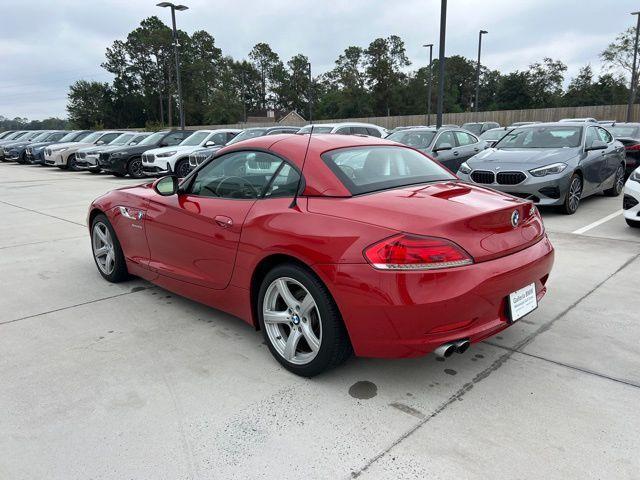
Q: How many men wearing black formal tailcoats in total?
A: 0